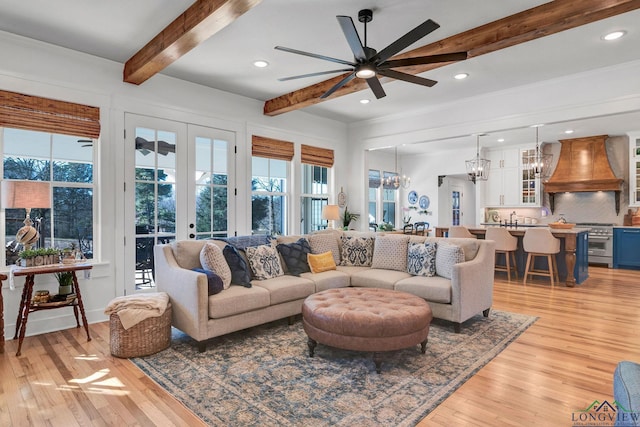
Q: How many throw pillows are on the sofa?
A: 11